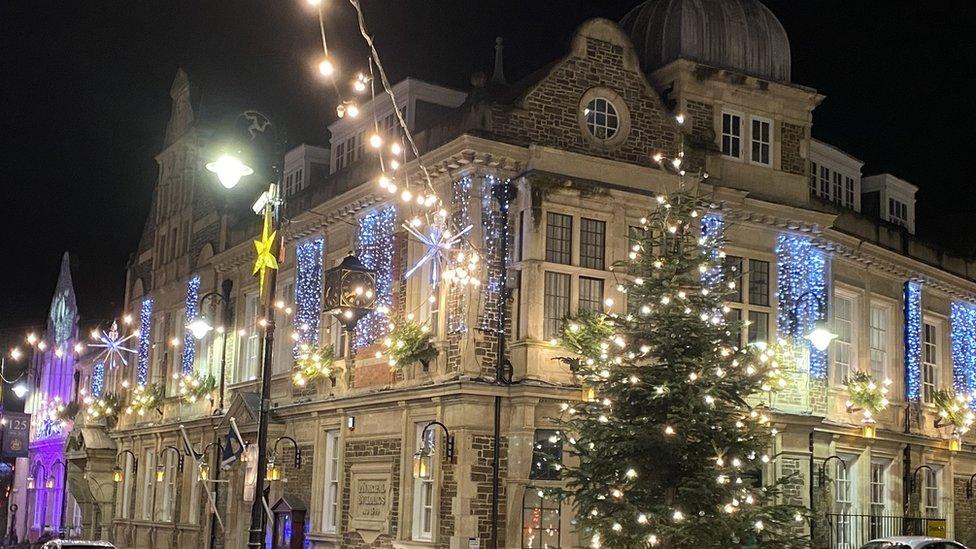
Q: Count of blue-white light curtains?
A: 11